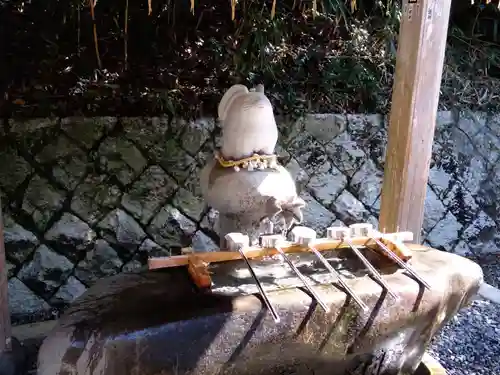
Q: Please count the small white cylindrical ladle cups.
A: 5